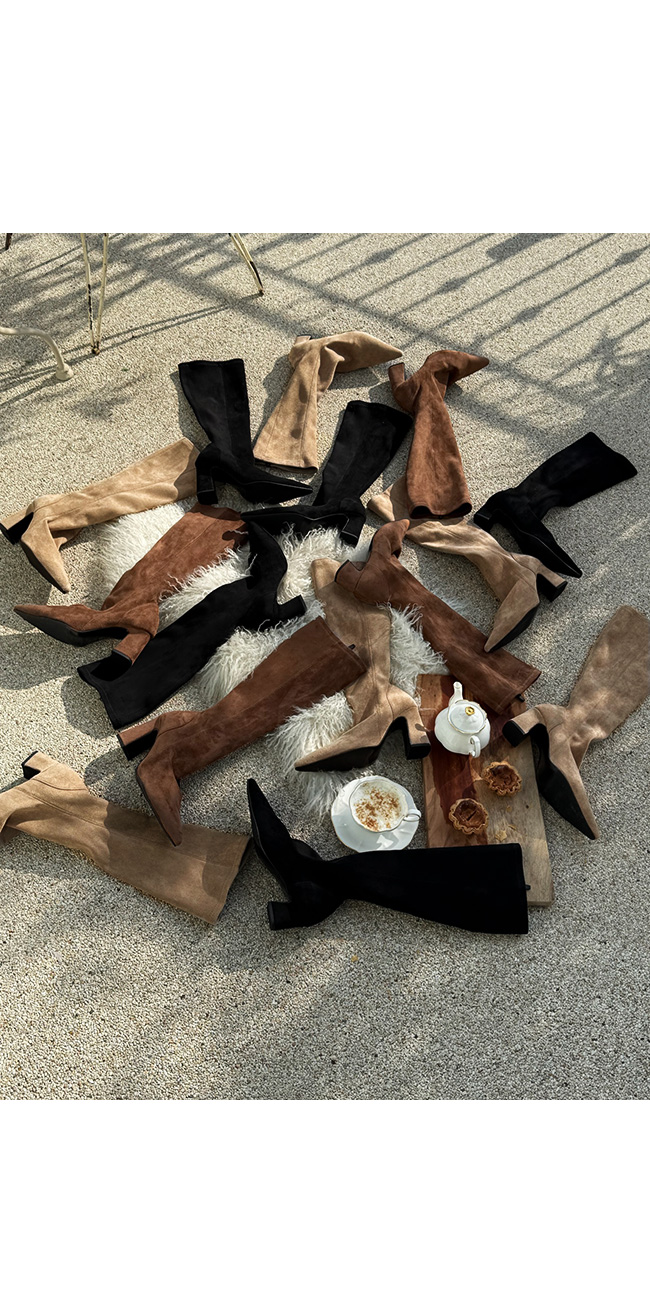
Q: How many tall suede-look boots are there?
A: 15